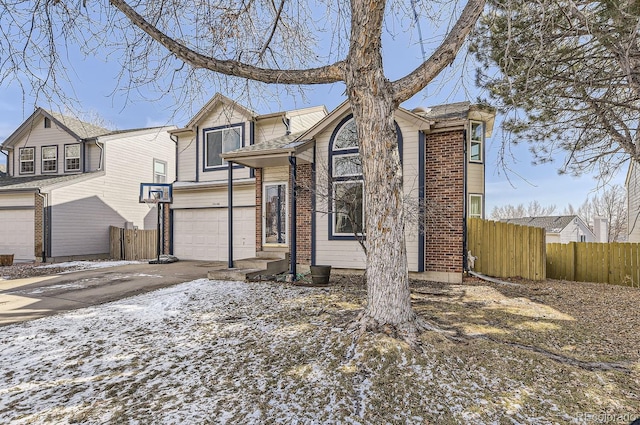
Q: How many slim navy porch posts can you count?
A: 2